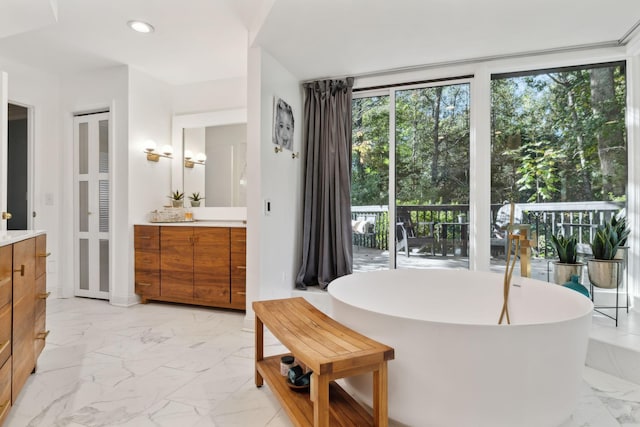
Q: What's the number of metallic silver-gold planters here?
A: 3